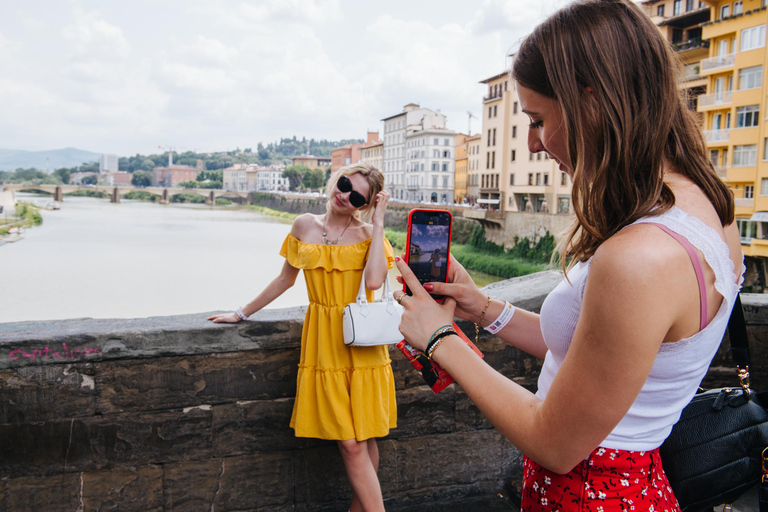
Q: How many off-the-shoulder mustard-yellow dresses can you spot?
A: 1